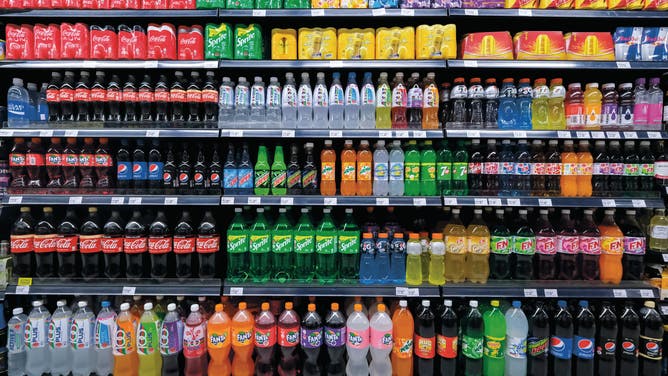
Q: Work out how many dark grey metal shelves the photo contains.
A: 15